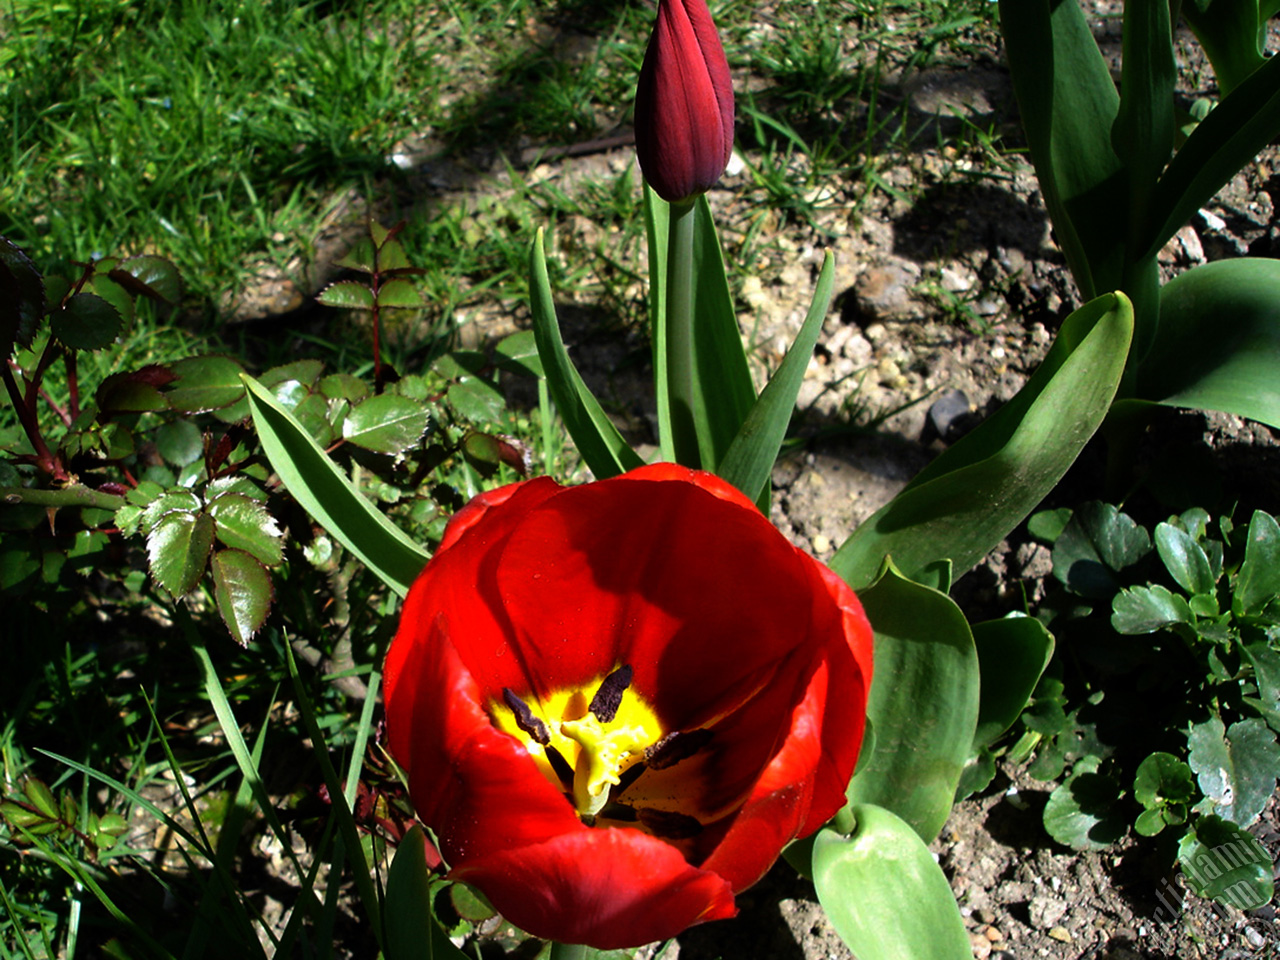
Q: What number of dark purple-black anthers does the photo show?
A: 4